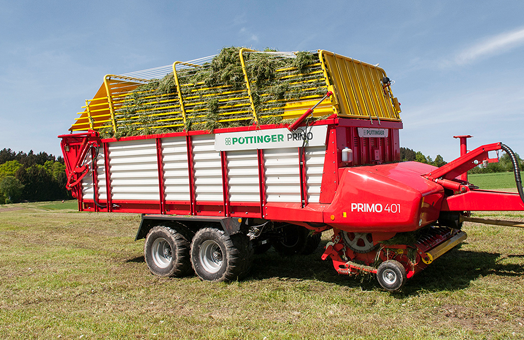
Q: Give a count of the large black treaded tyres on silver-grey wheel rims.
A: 2